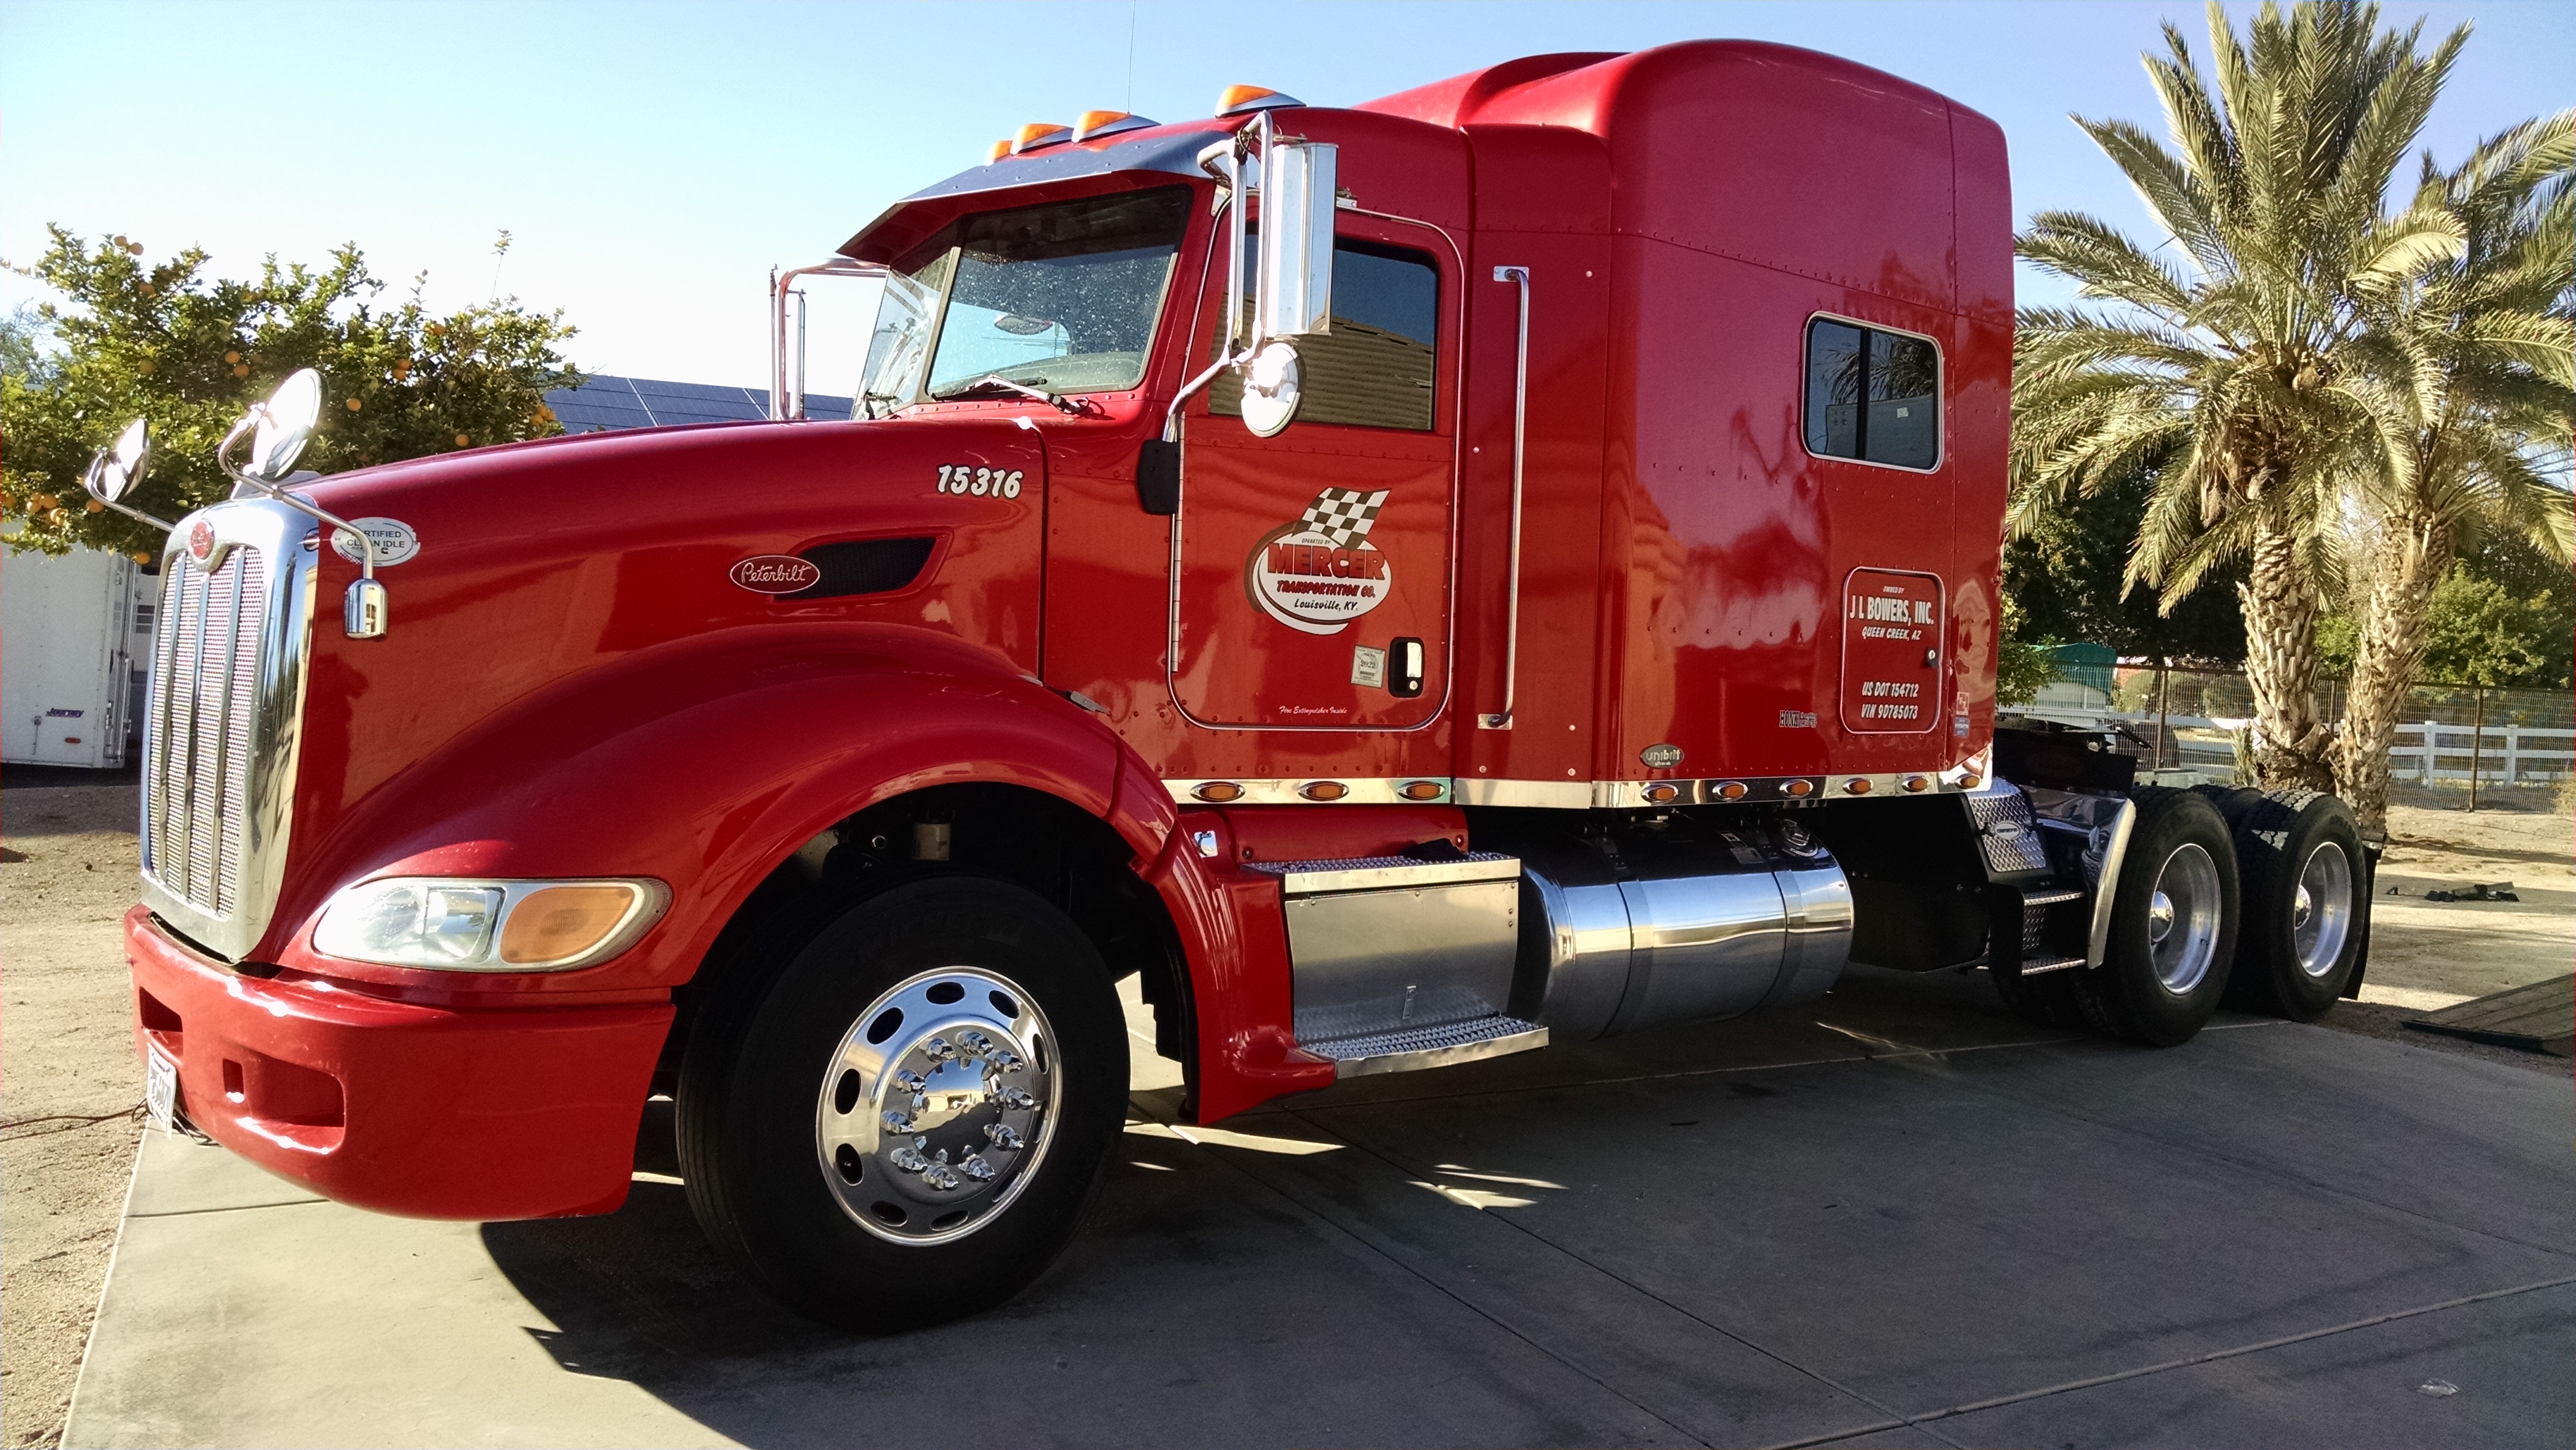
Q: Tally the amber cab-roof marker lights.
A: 4